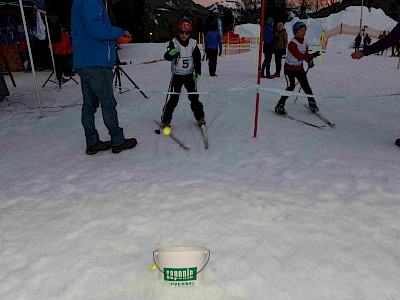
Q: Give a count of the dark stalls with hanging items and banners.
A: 1